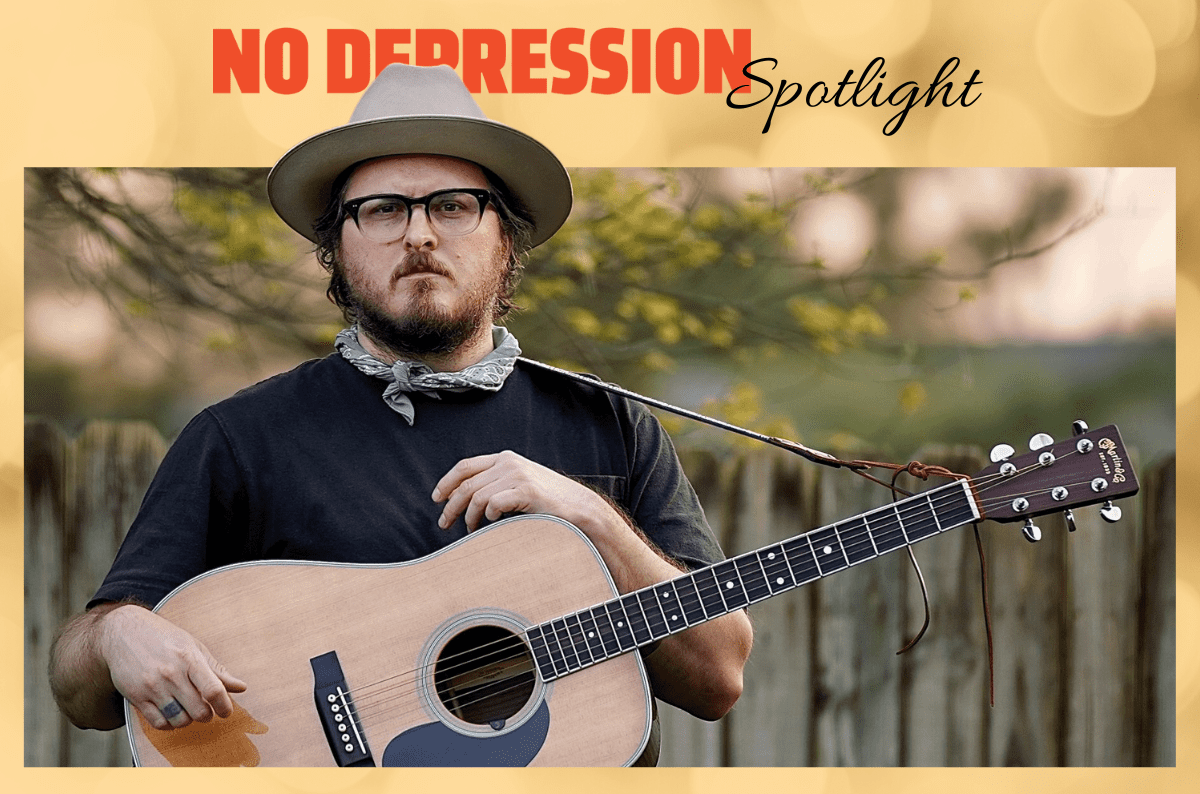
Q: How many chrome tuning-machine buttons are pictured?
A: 6